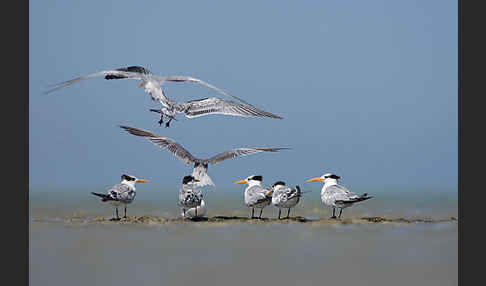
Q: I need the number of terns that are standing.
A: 5